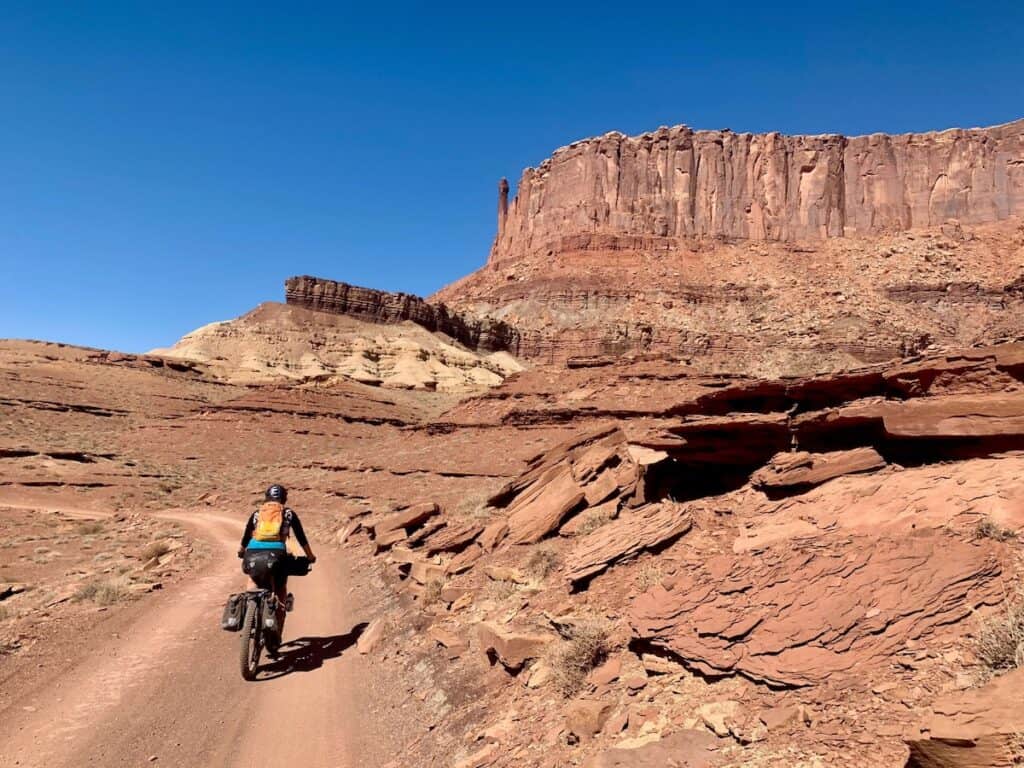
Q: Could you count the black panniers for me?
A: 2